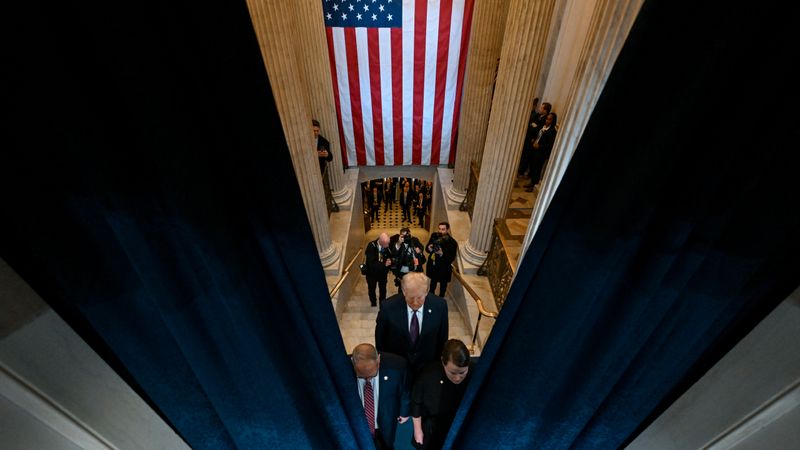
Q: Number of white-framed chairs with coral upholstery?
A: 0